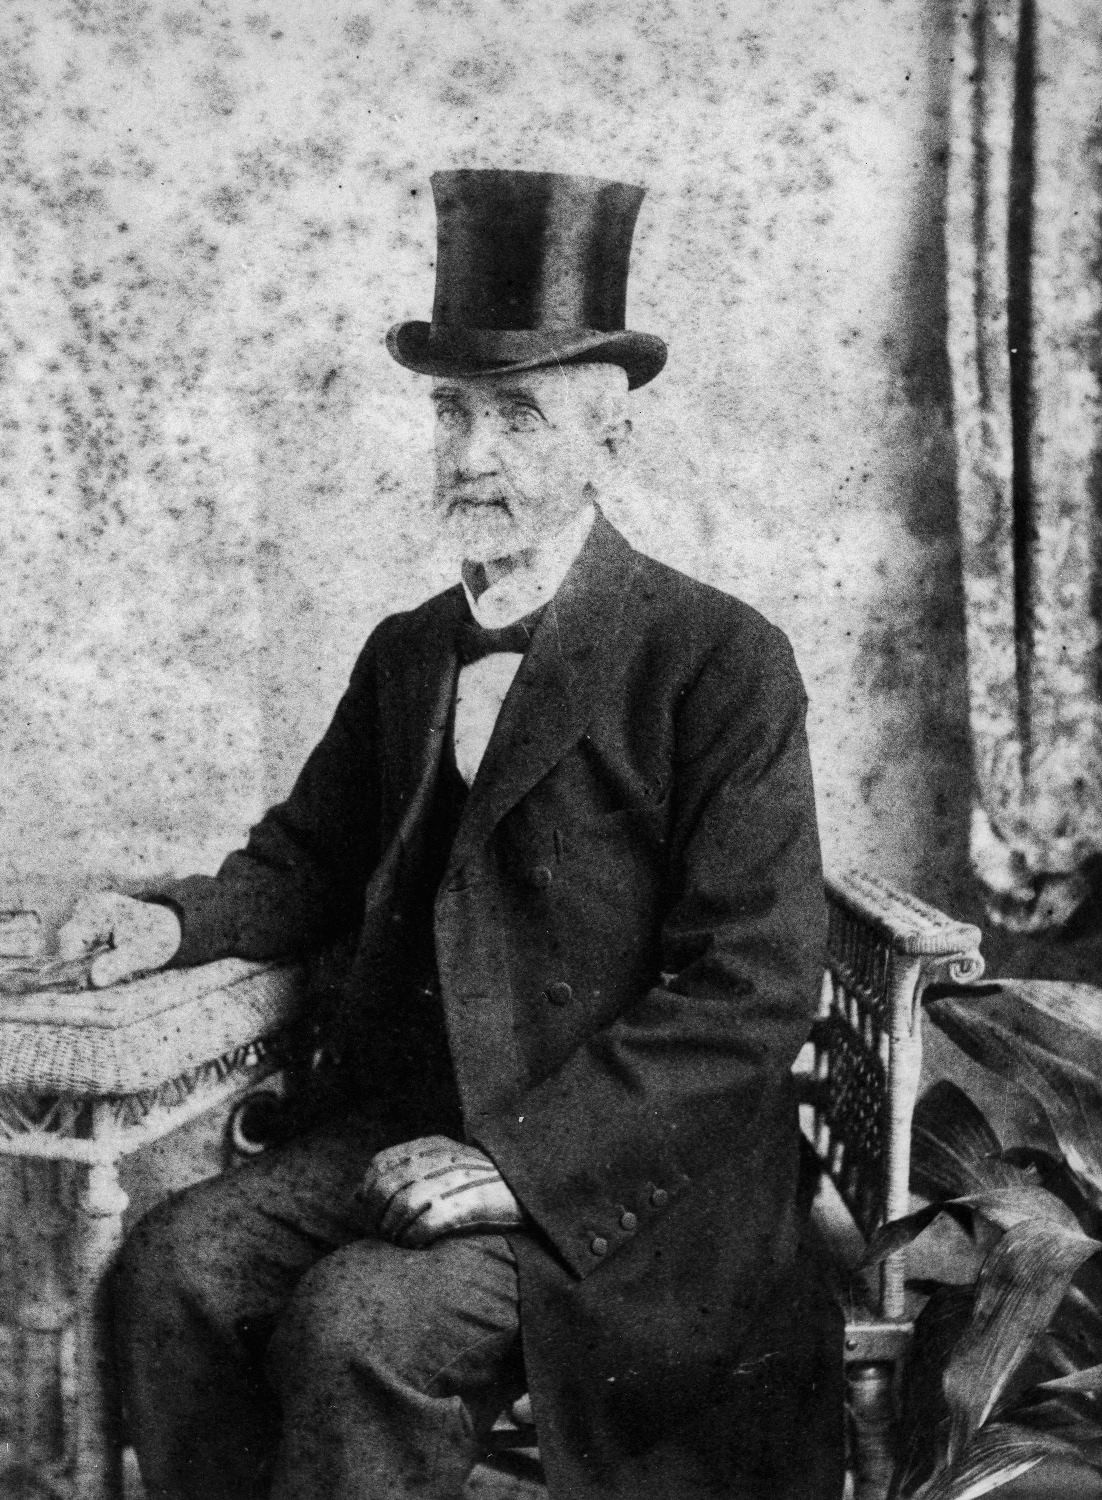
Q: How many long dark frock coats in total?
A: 1